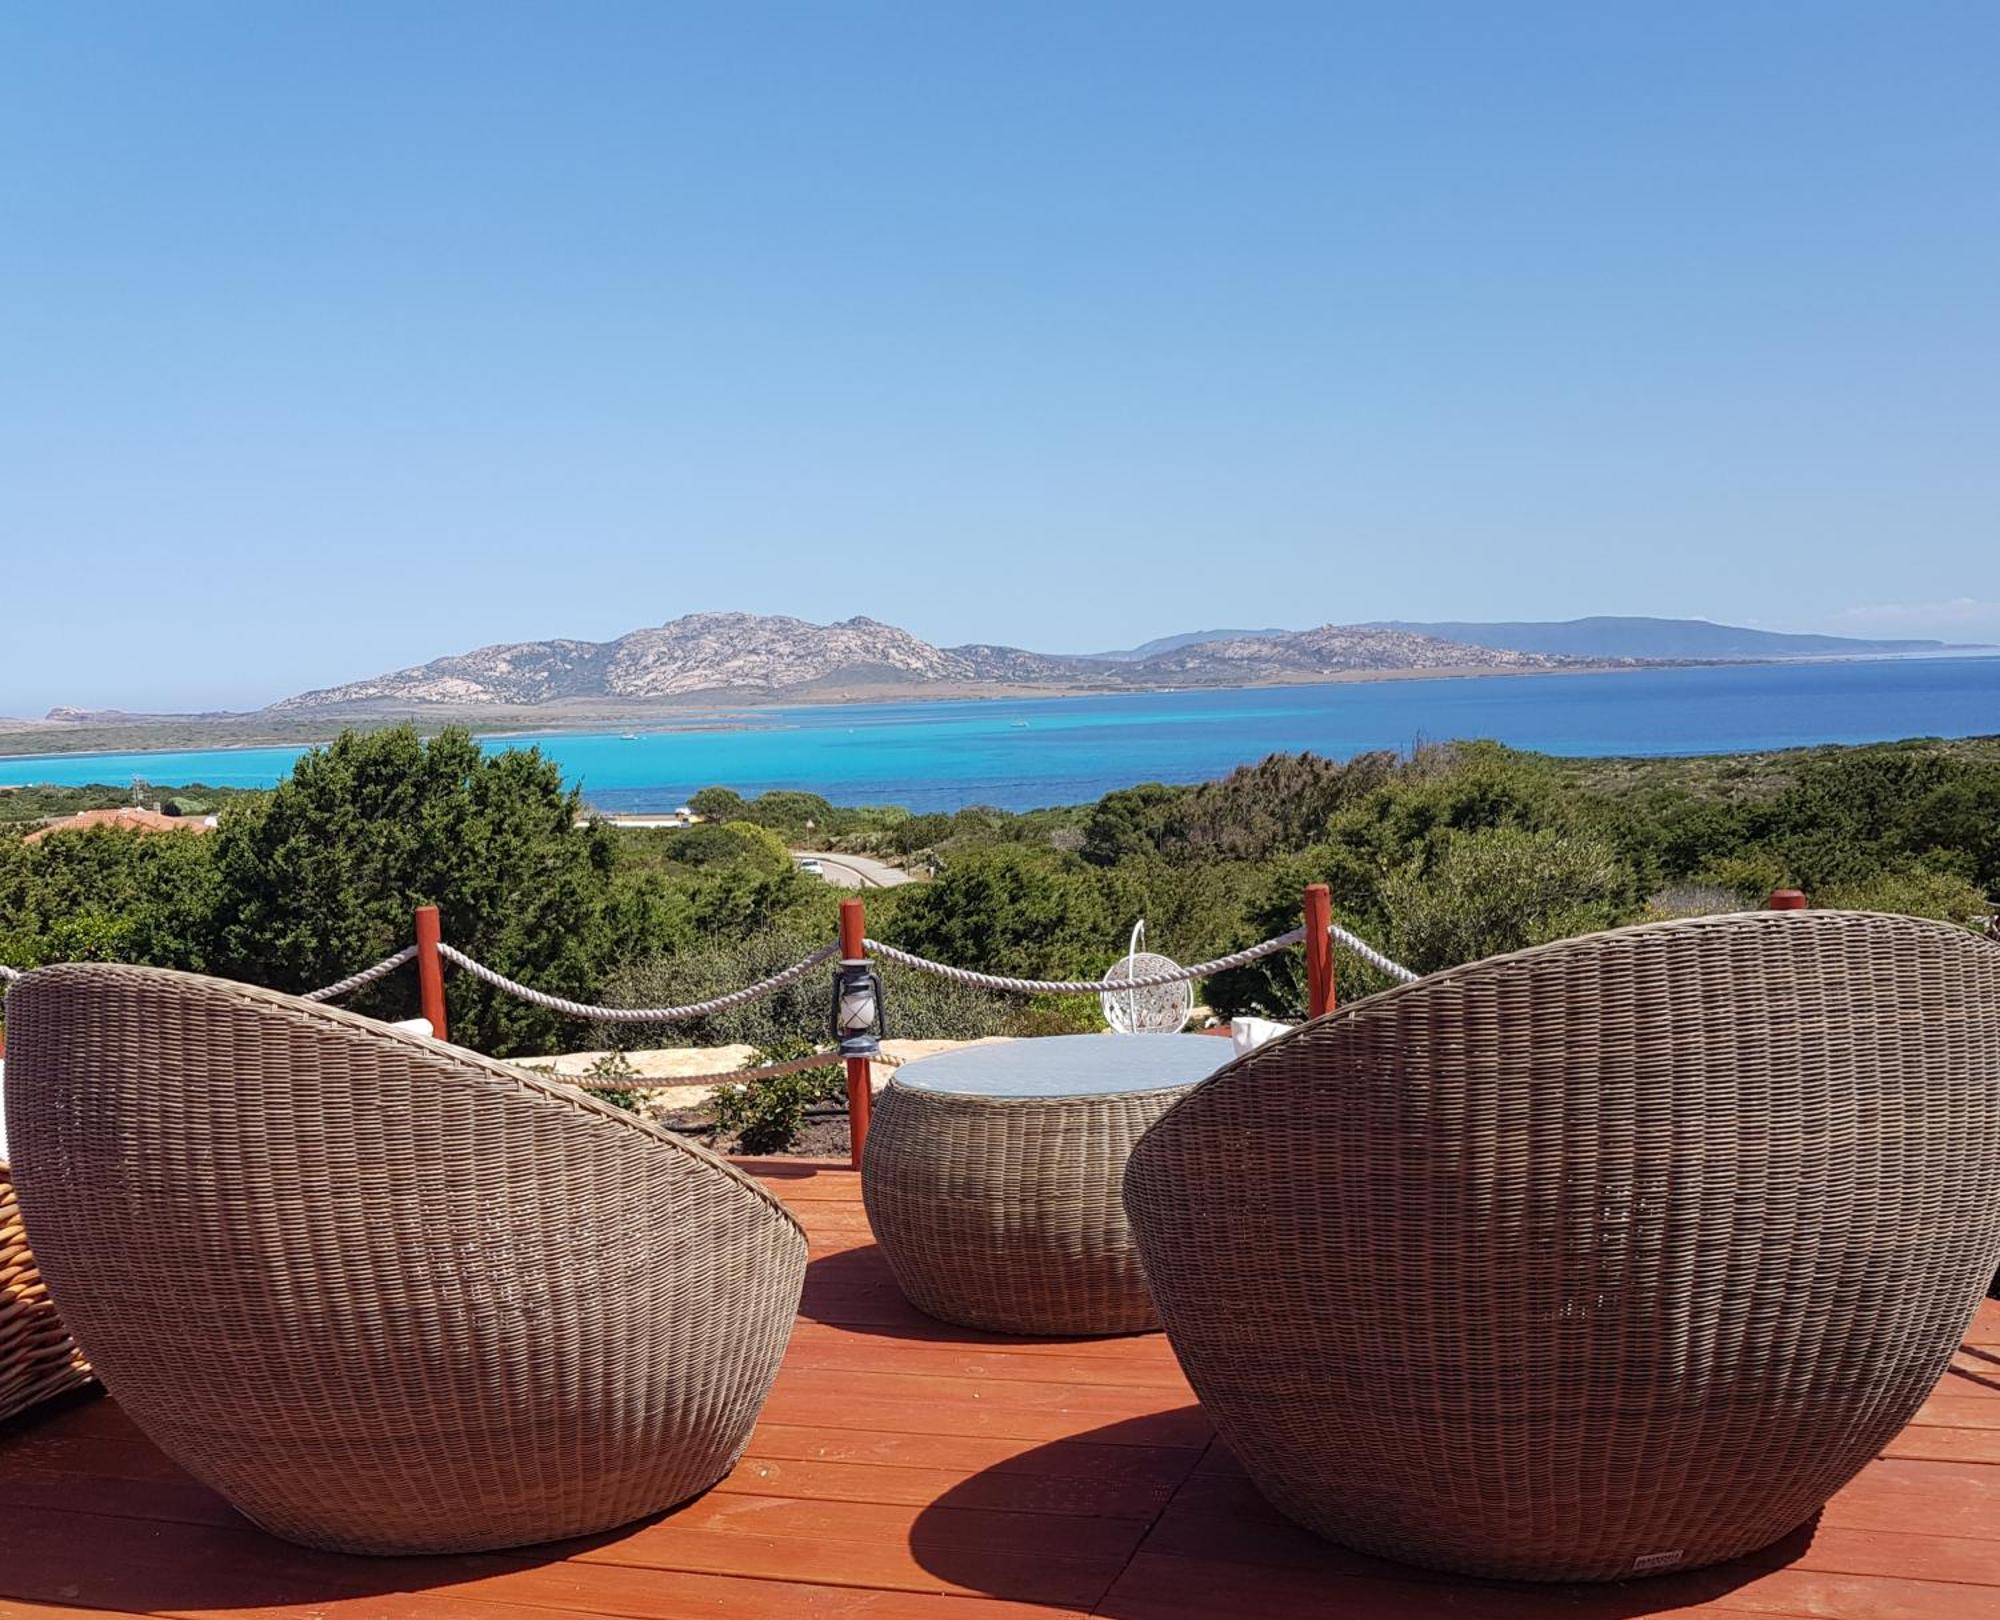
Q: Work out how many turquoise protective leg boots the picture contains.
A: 0